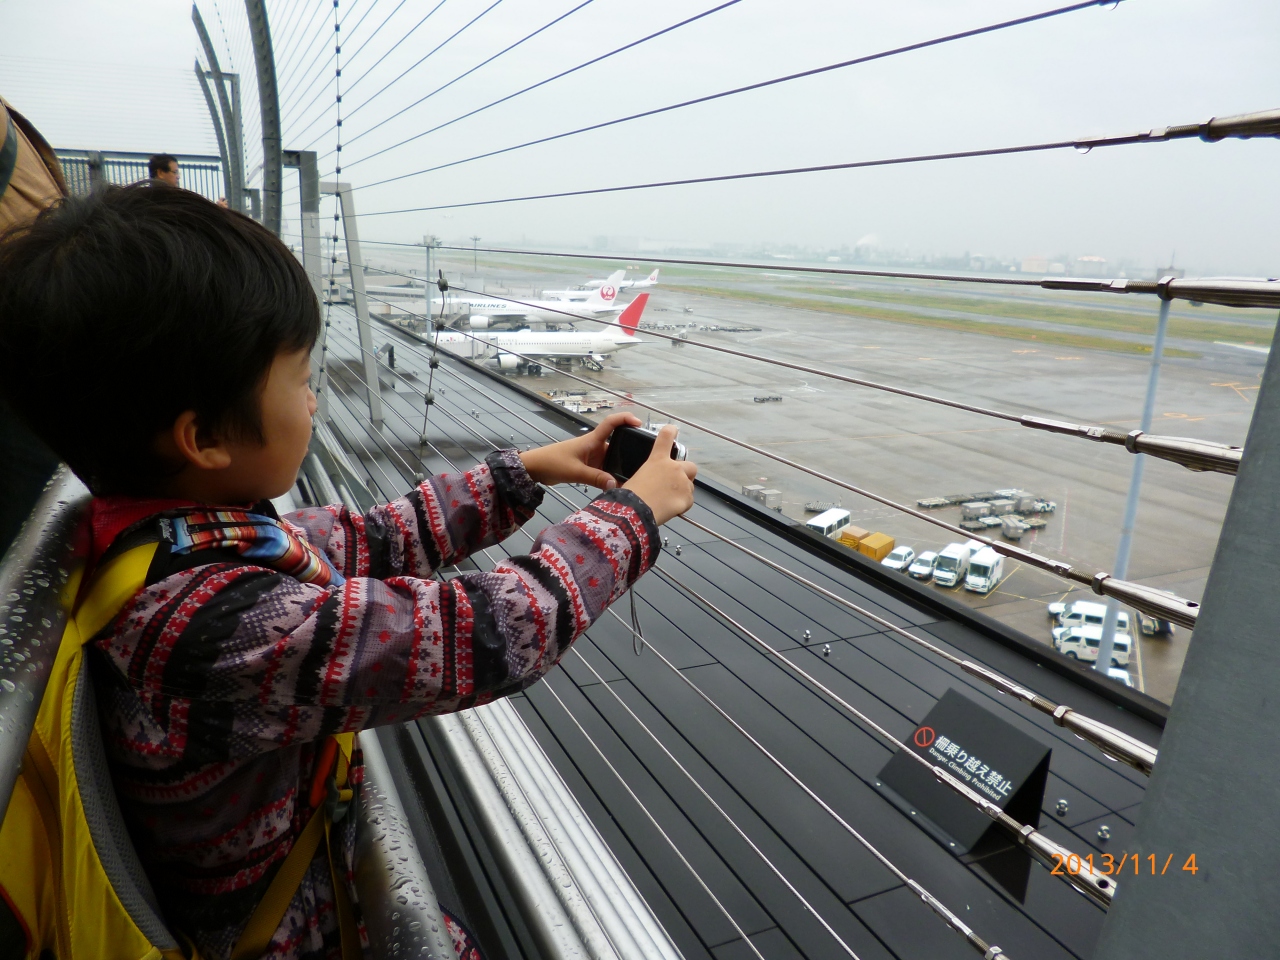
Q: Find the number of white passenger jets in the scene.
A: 4